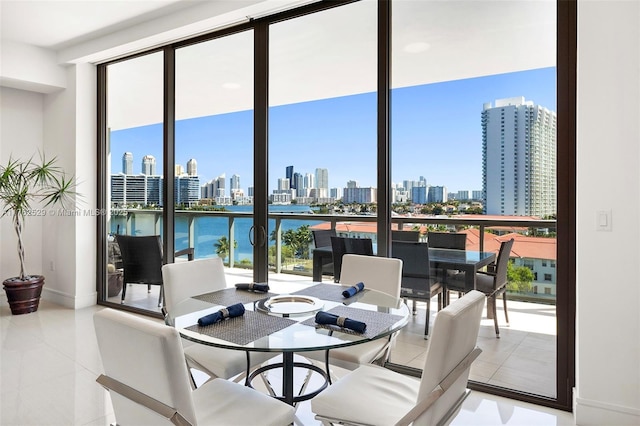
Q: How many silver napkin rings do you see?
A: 4